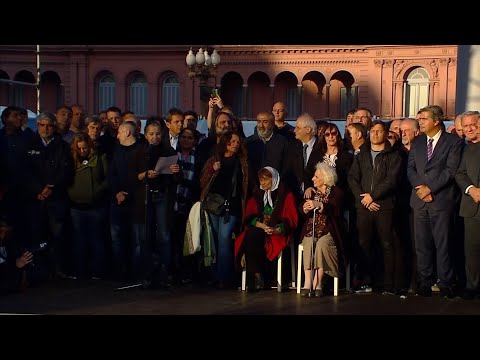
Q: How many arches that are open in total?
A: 8